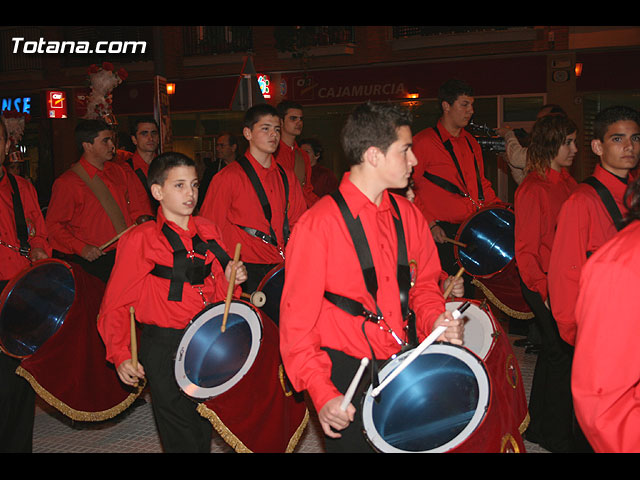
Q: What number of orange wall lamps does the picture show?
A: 3